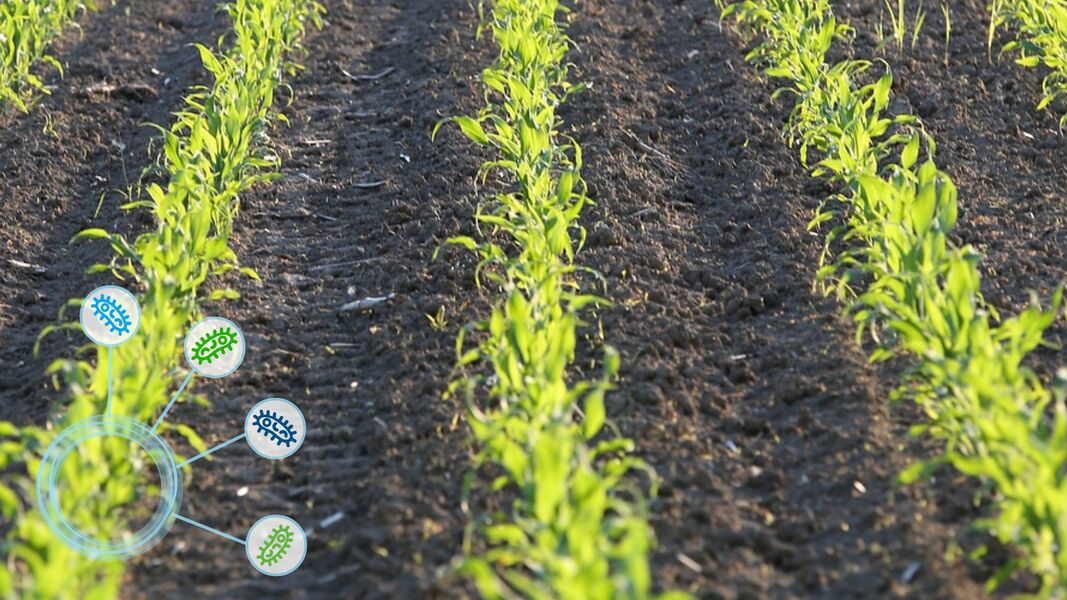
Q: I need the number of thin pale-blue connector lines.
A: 4